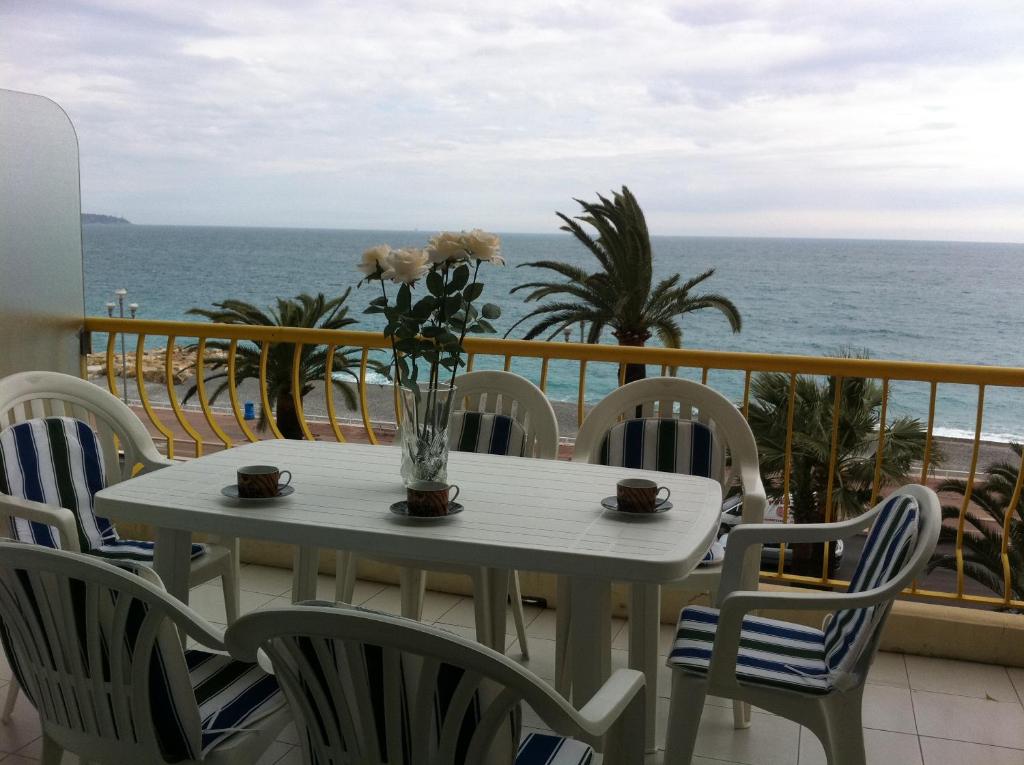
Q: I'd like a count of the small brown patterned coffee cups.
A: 3